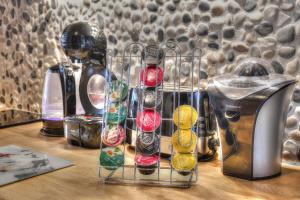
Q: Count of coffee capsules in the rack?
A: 13